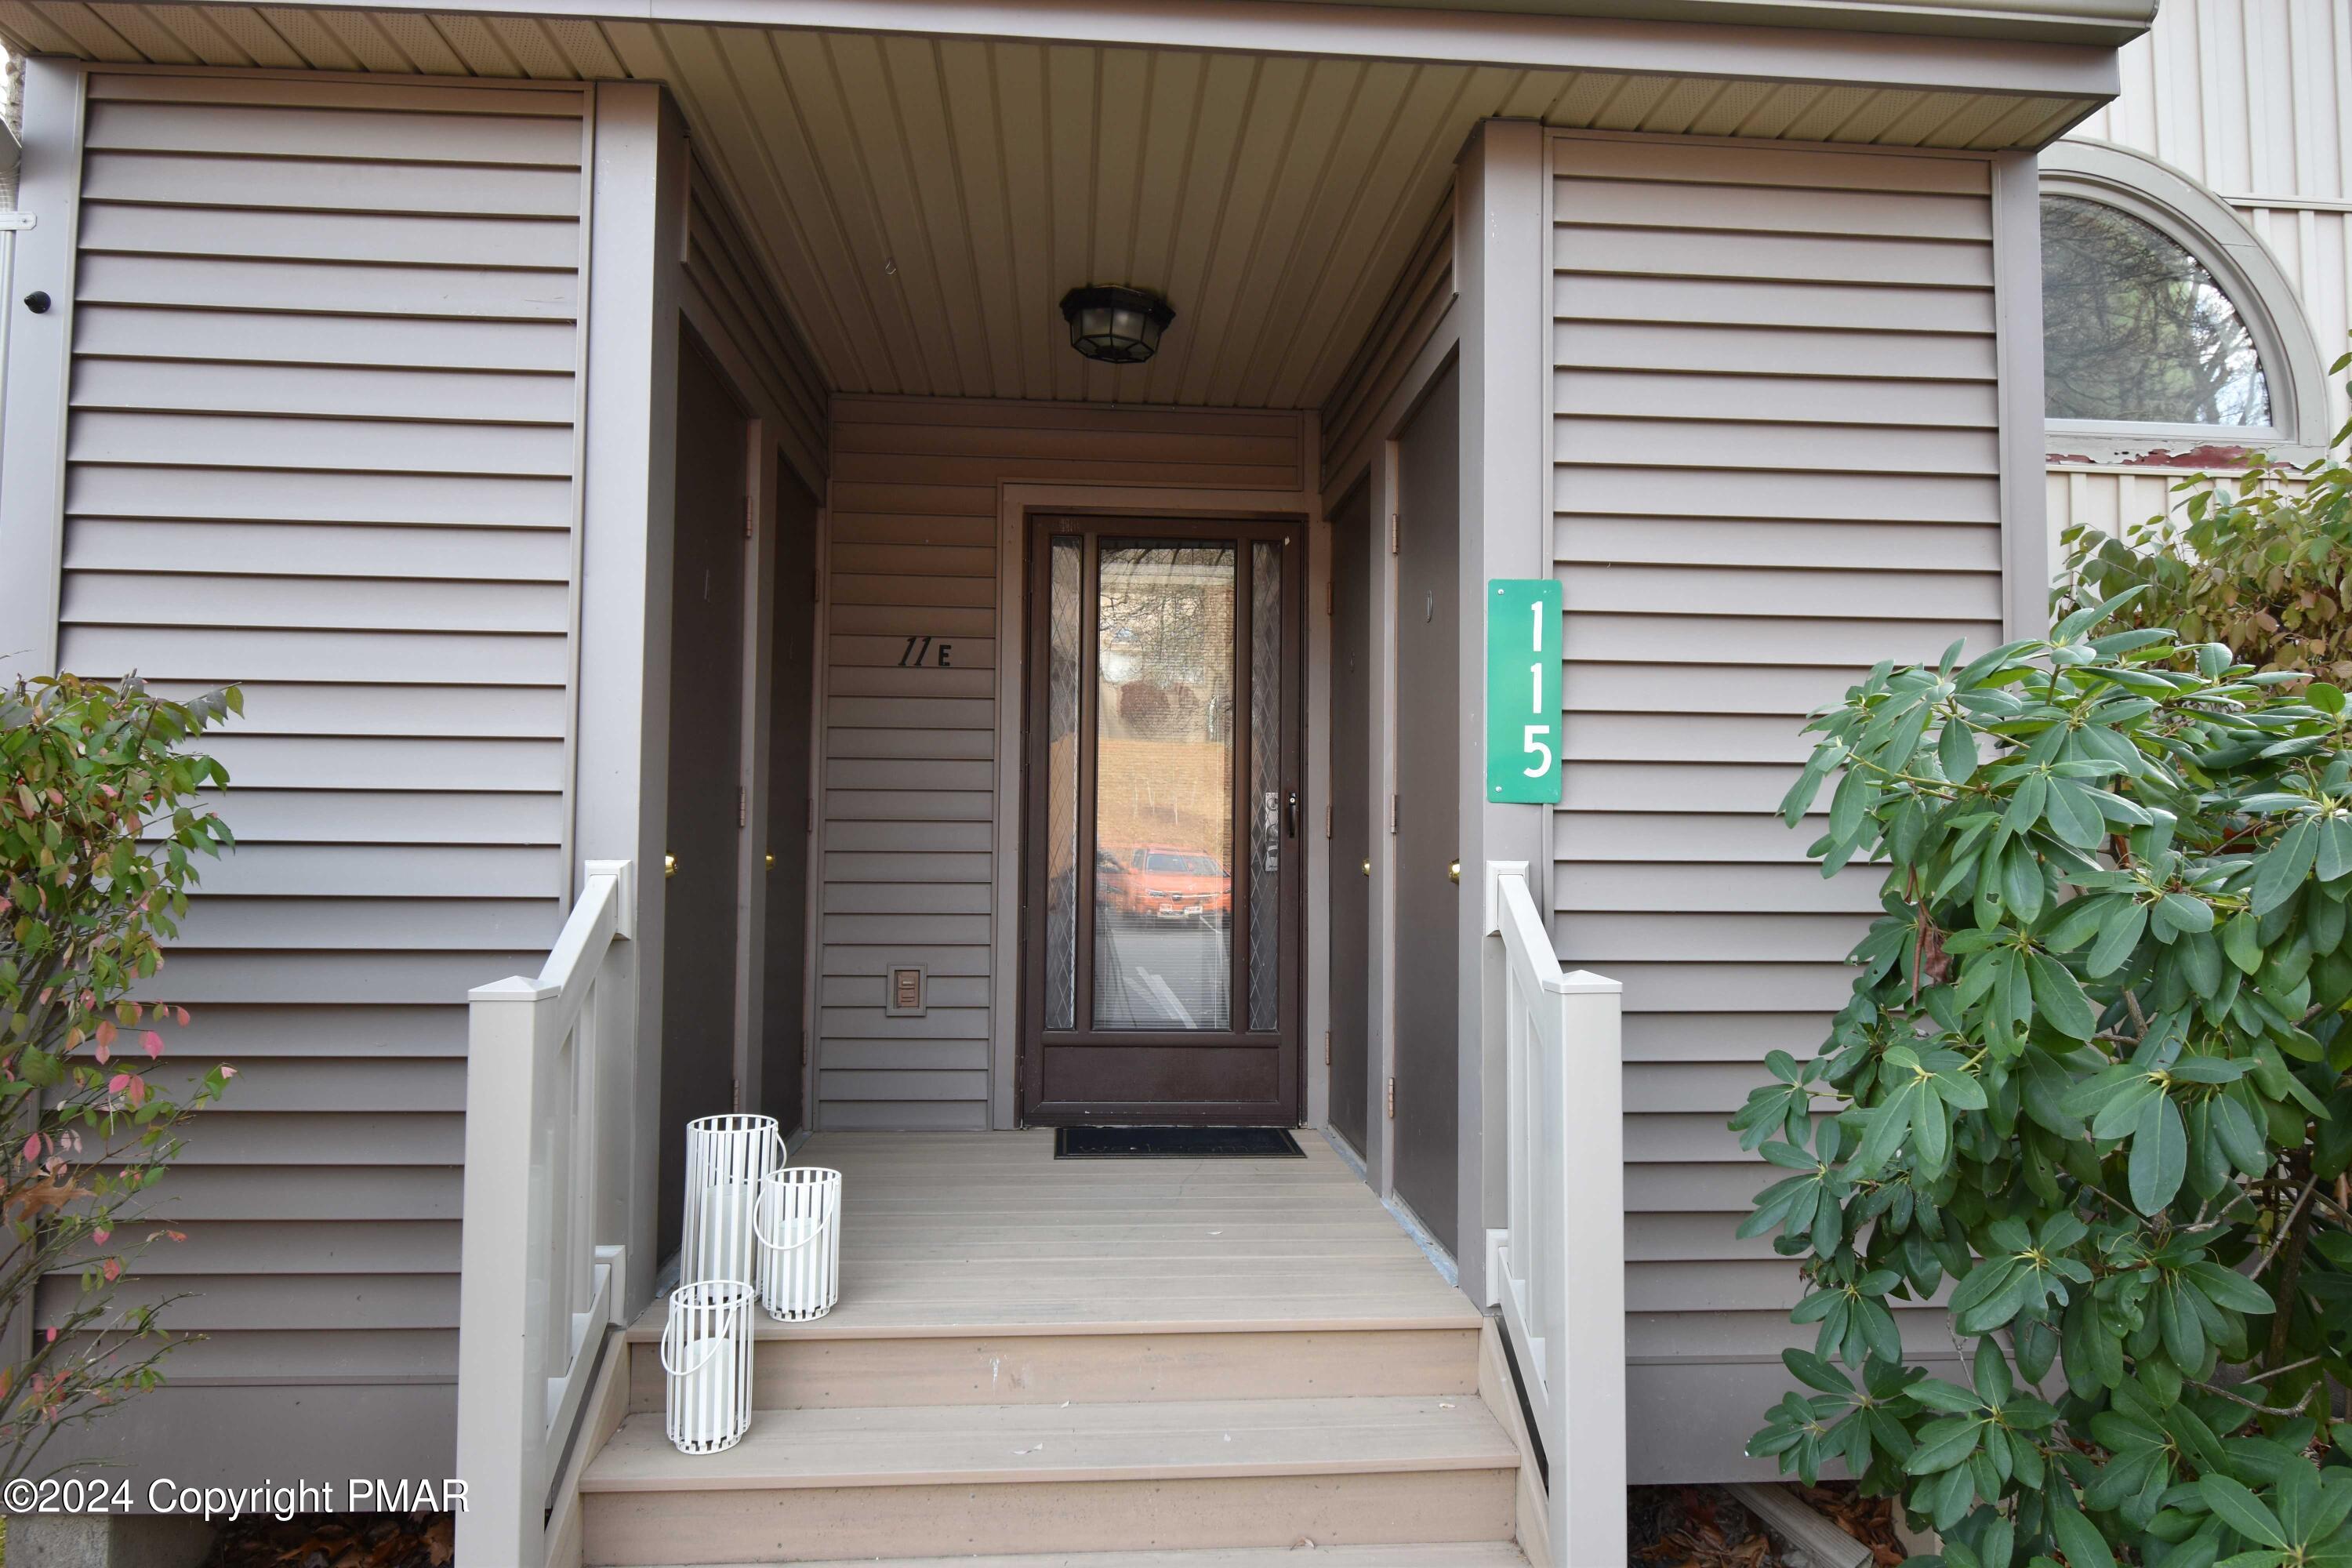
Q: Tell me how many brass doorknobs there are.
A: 4